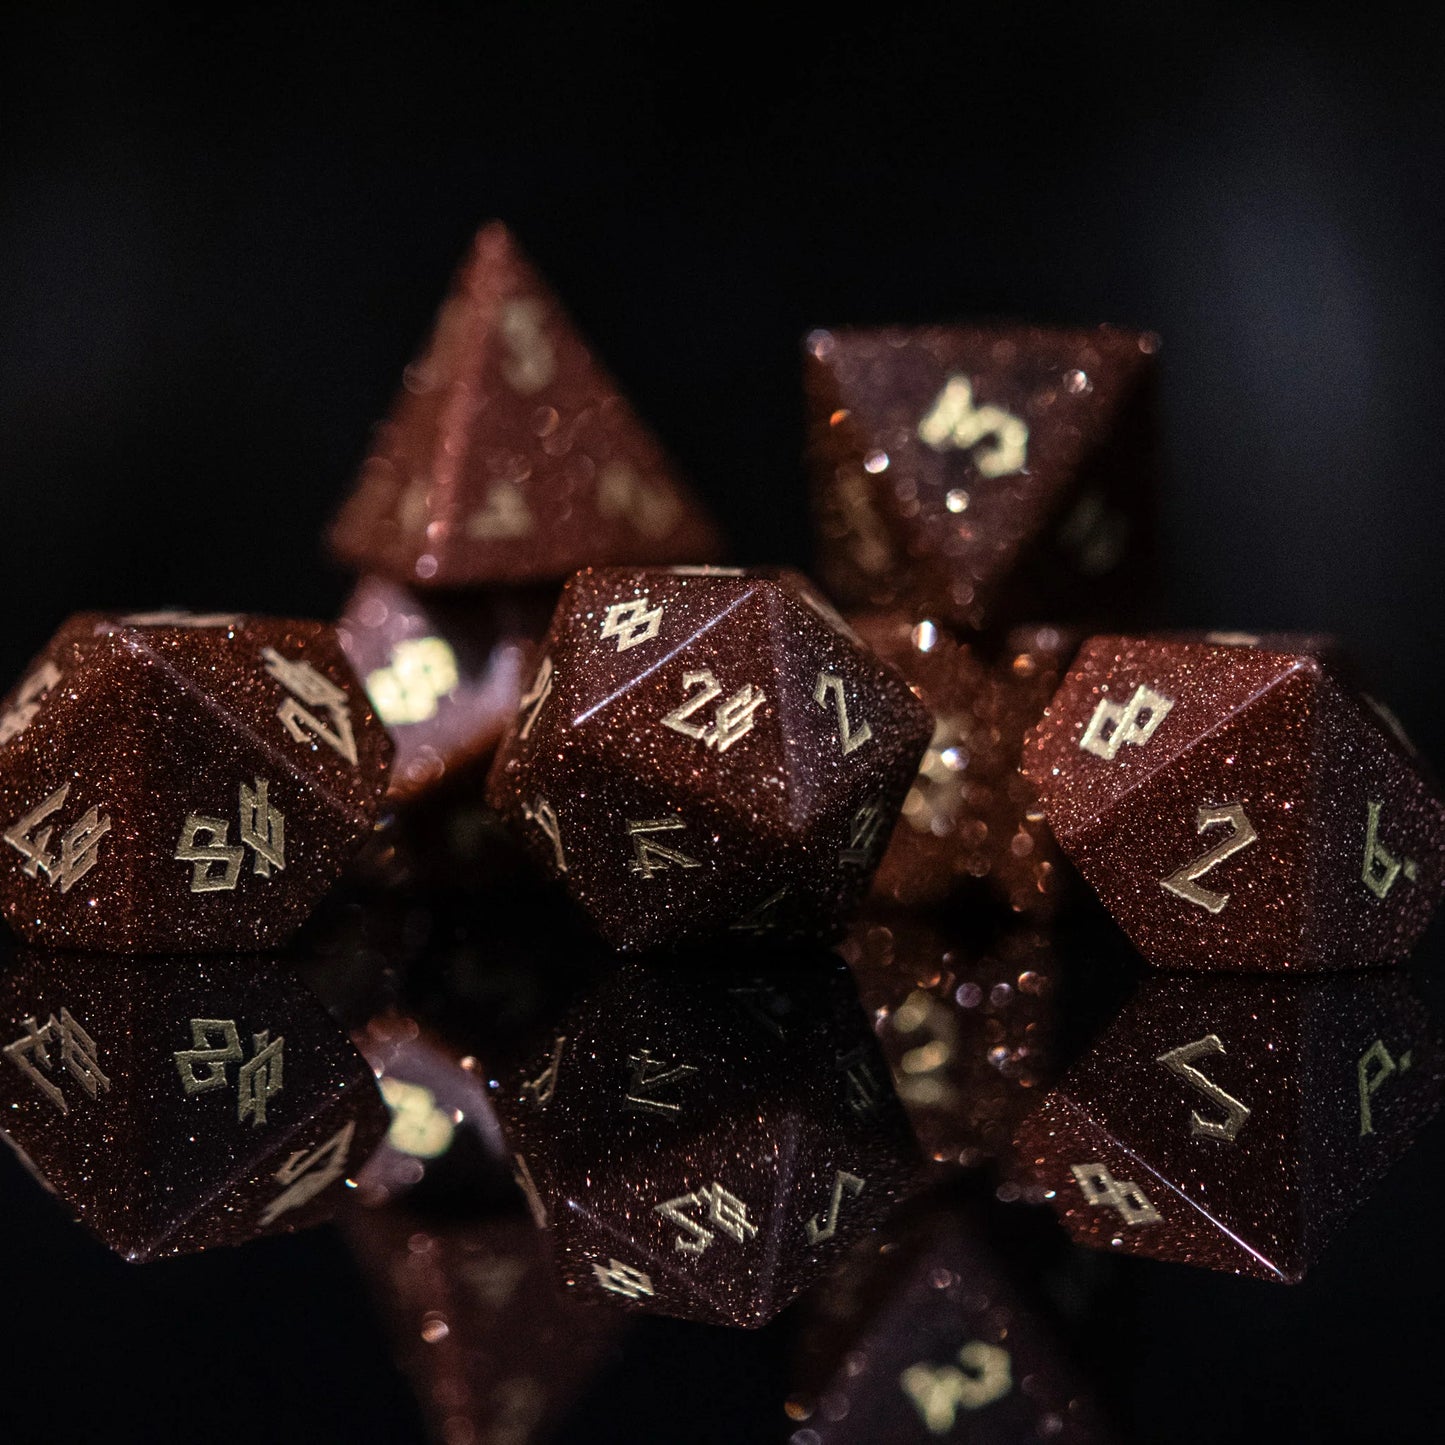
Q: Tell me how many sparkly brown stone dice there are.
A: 7